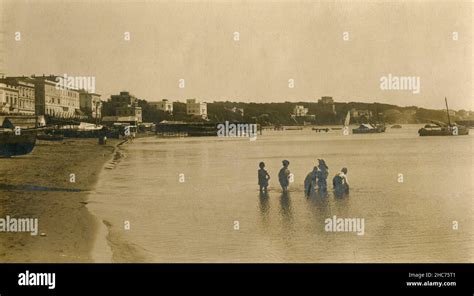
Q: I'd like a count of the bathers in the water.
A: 5